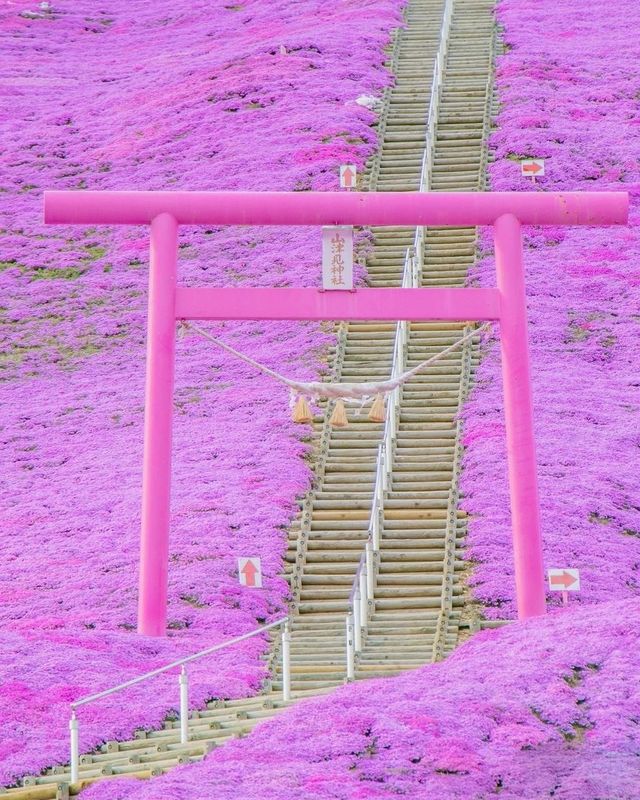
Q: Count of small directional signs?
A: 4